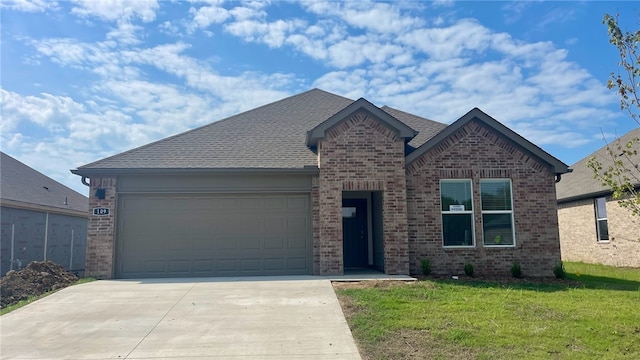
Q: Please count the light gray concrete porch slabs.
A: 1